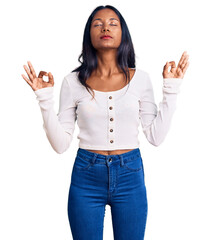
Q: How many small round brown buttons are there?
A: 5